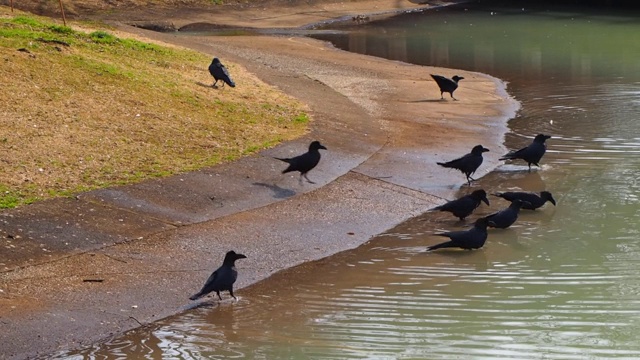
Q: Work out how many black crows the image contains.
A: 10